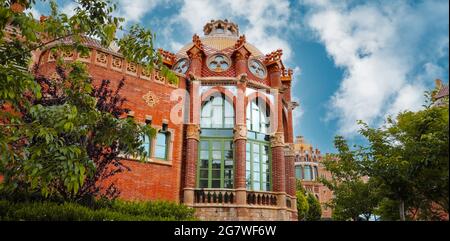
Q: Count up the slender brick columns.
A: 4